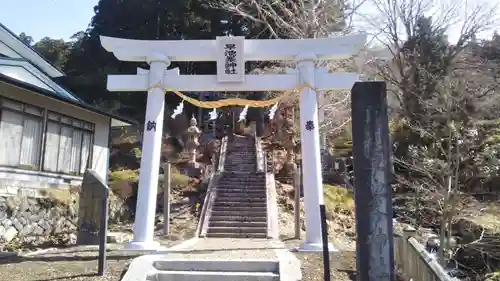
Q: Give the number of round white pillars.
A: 2